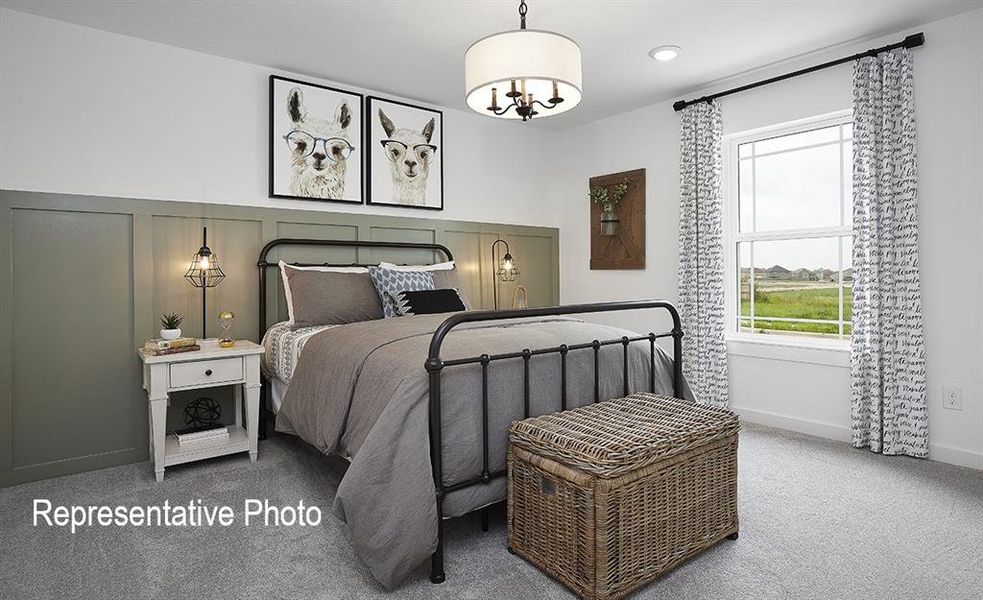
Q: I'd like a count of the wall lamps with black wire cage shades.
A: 2